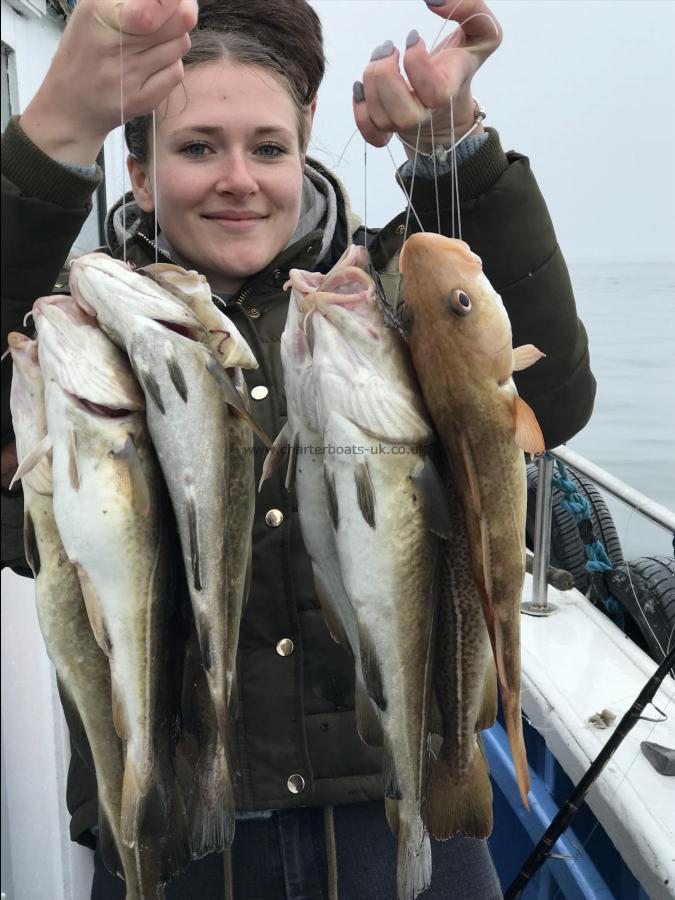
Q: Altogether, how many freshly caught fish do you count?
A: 8